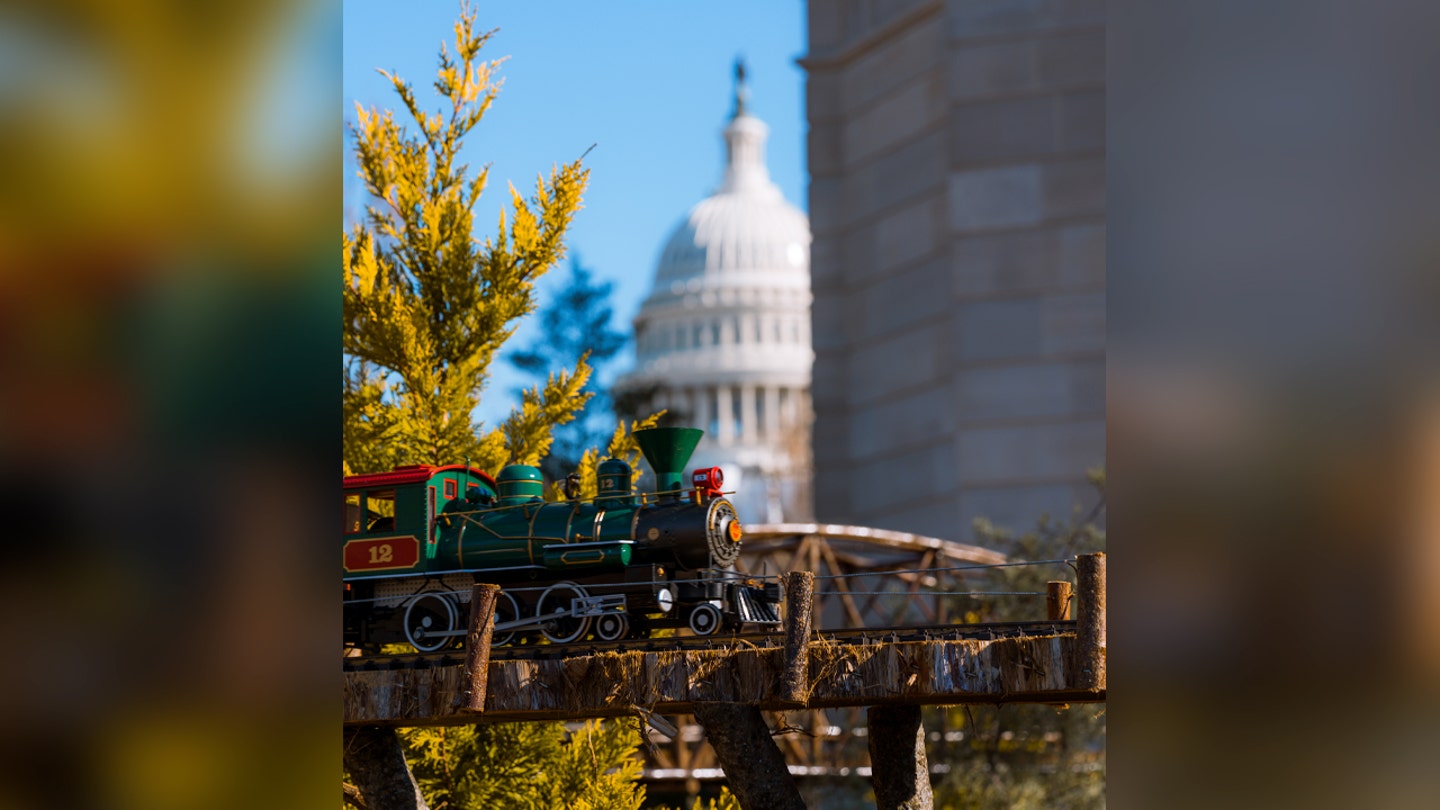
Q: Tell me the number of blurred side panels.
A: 2